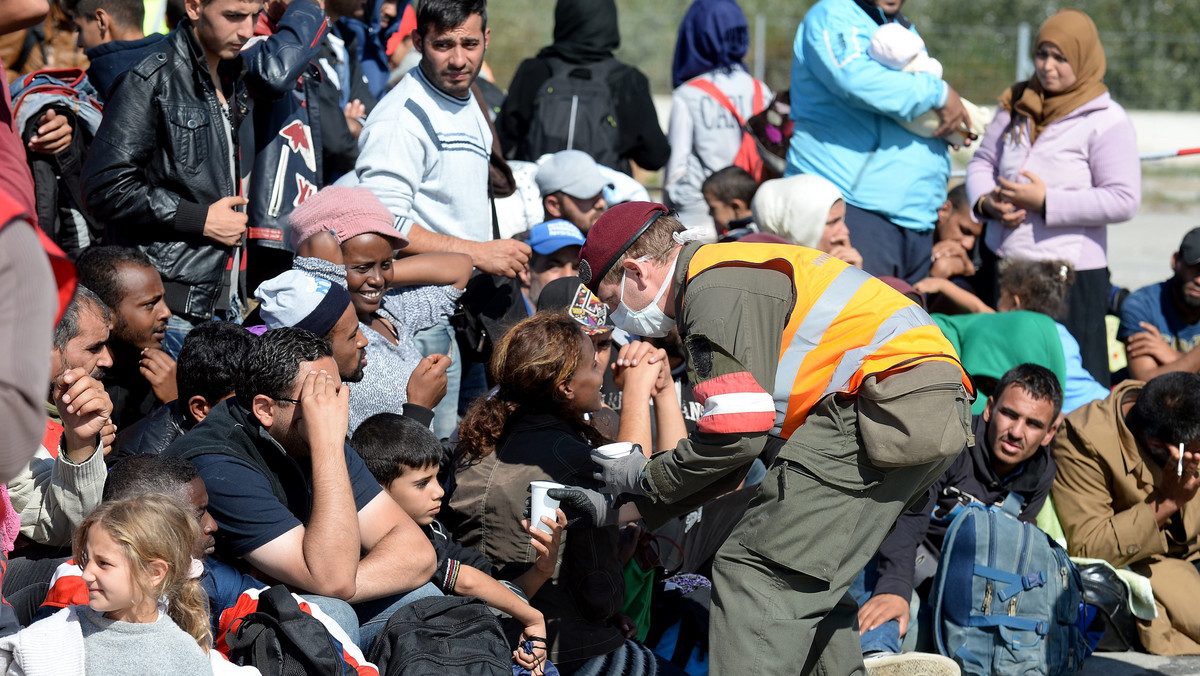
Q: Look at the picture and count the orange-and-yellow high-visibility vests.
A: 1